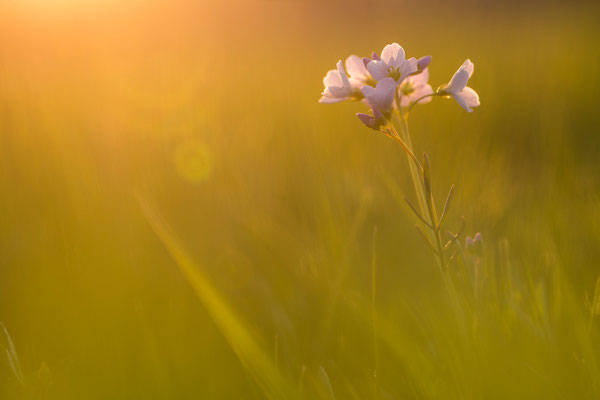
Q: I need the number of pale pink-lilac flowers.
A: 6